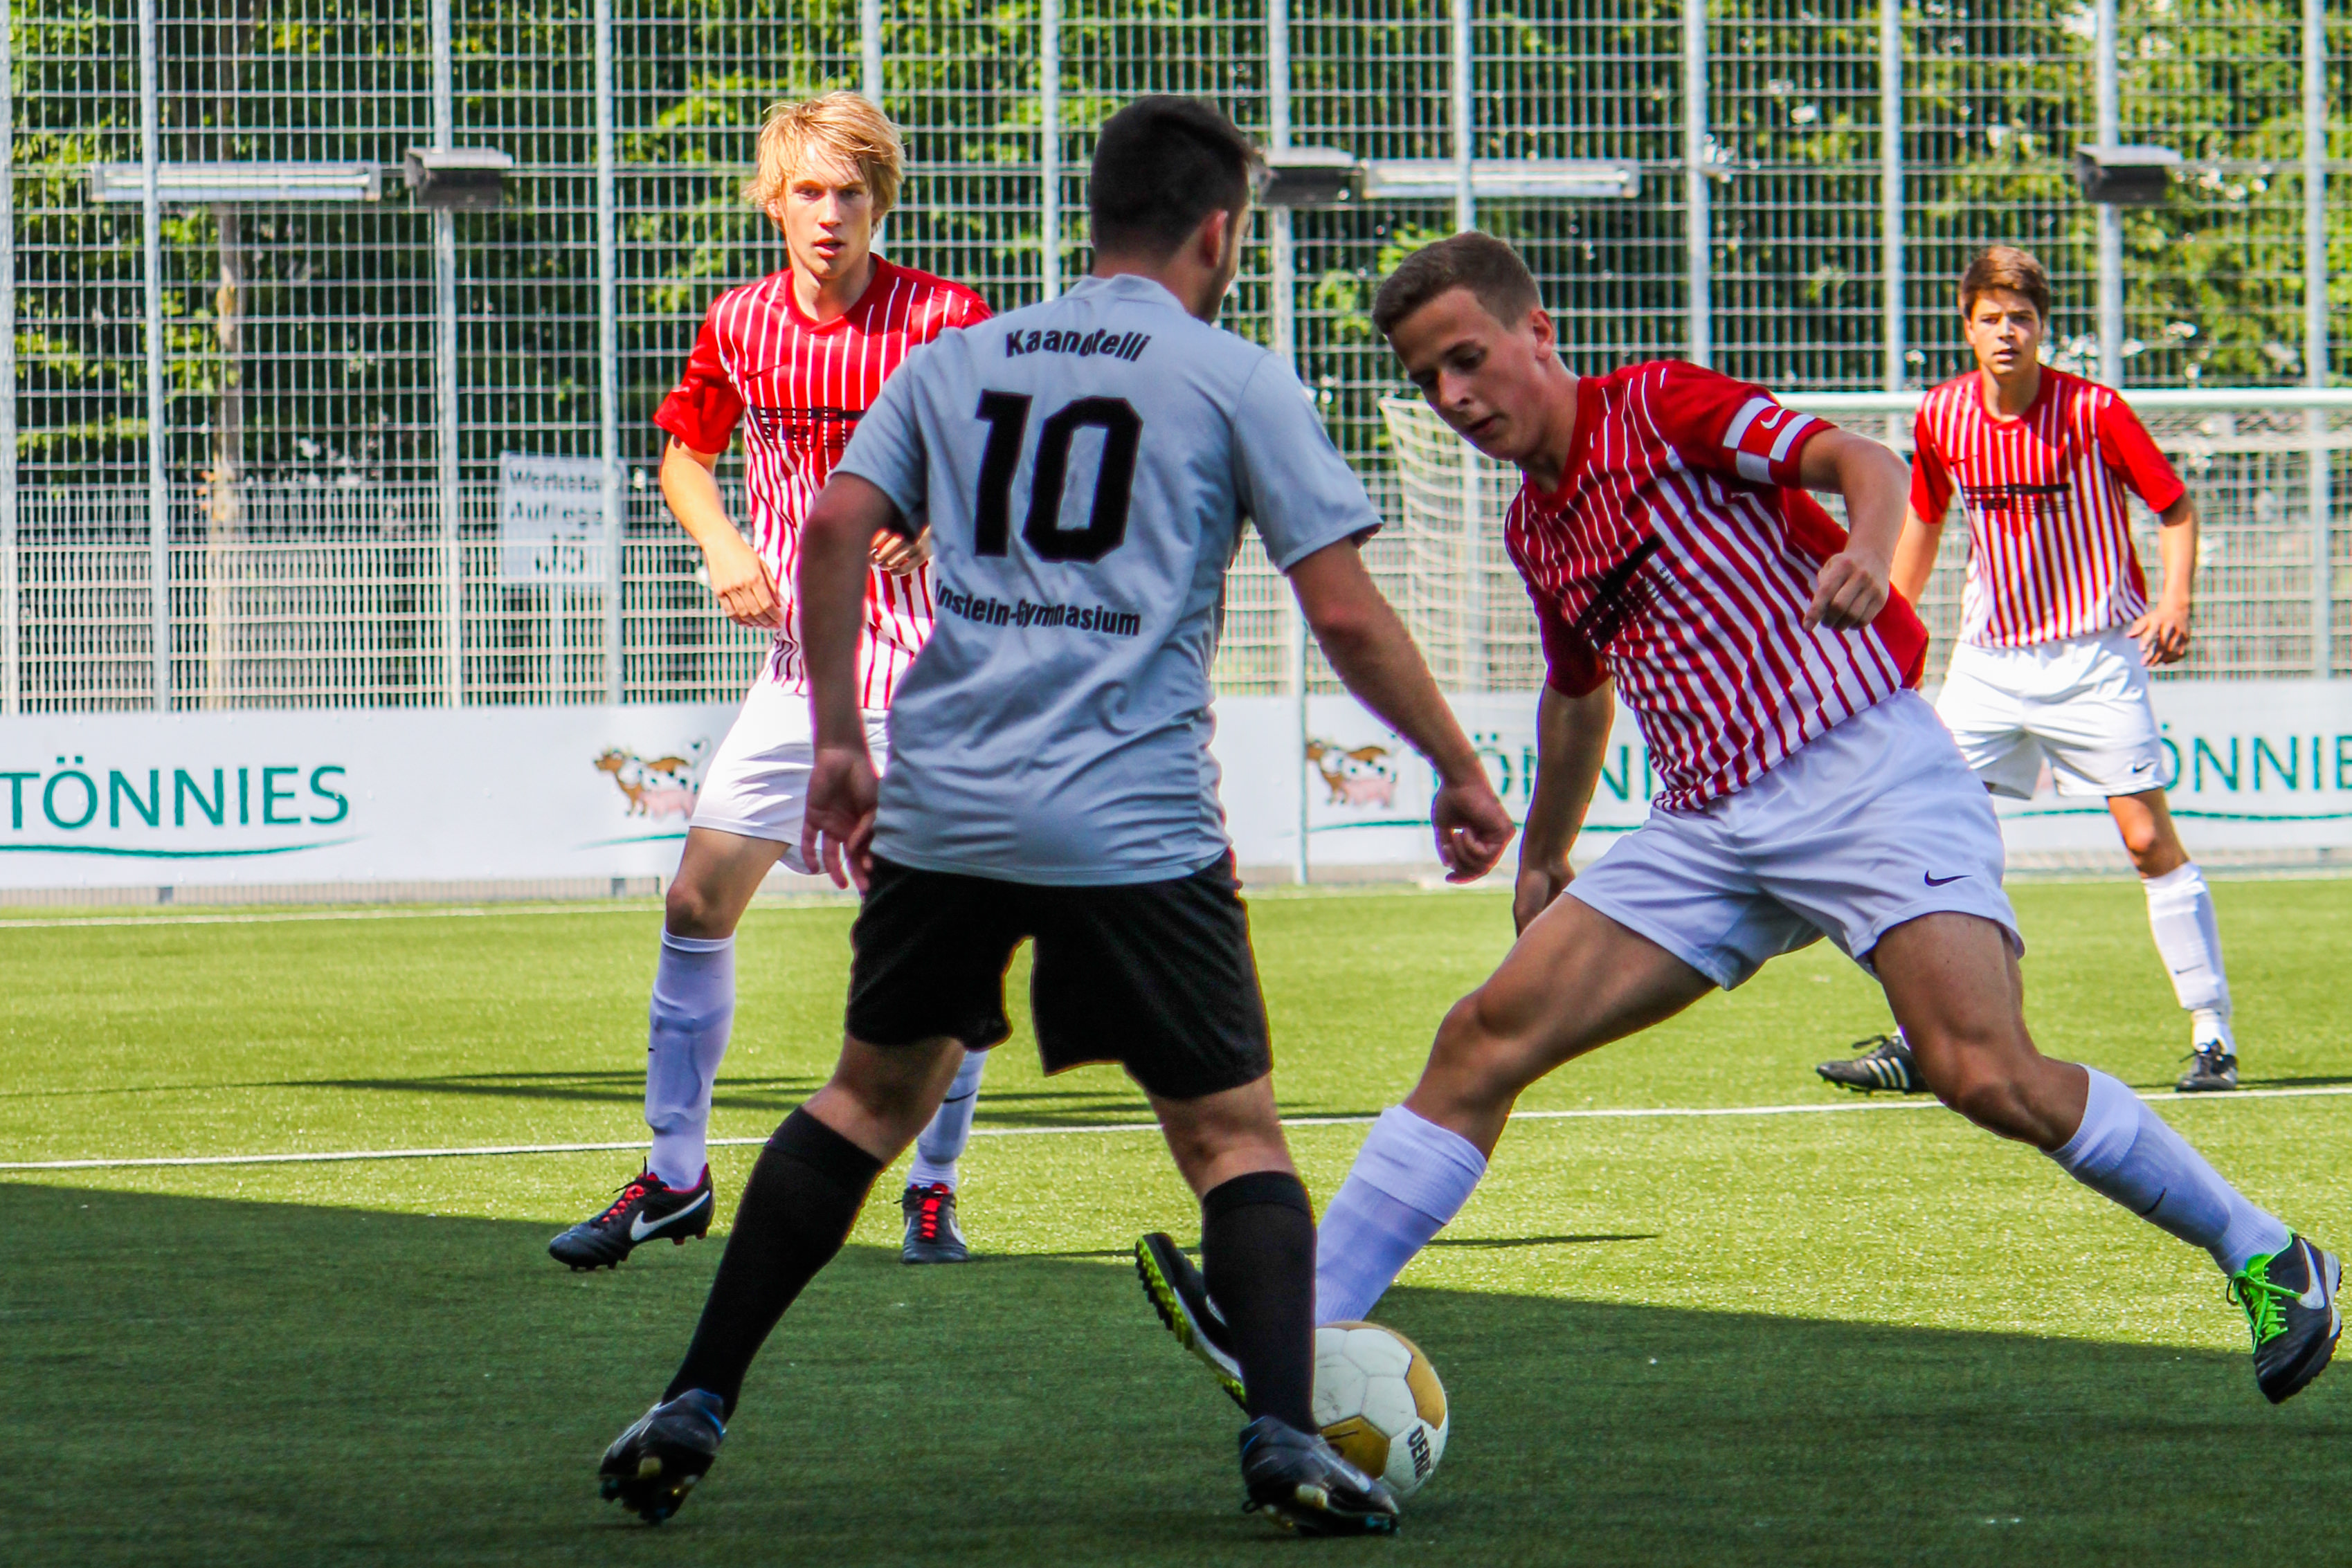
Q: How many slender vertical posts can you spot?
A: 12